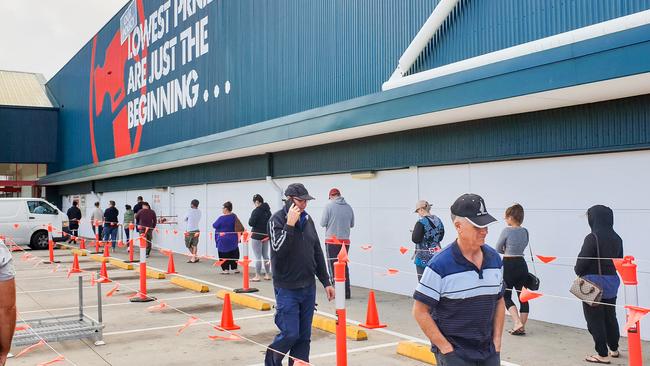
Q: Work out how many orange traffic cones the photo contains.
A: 7